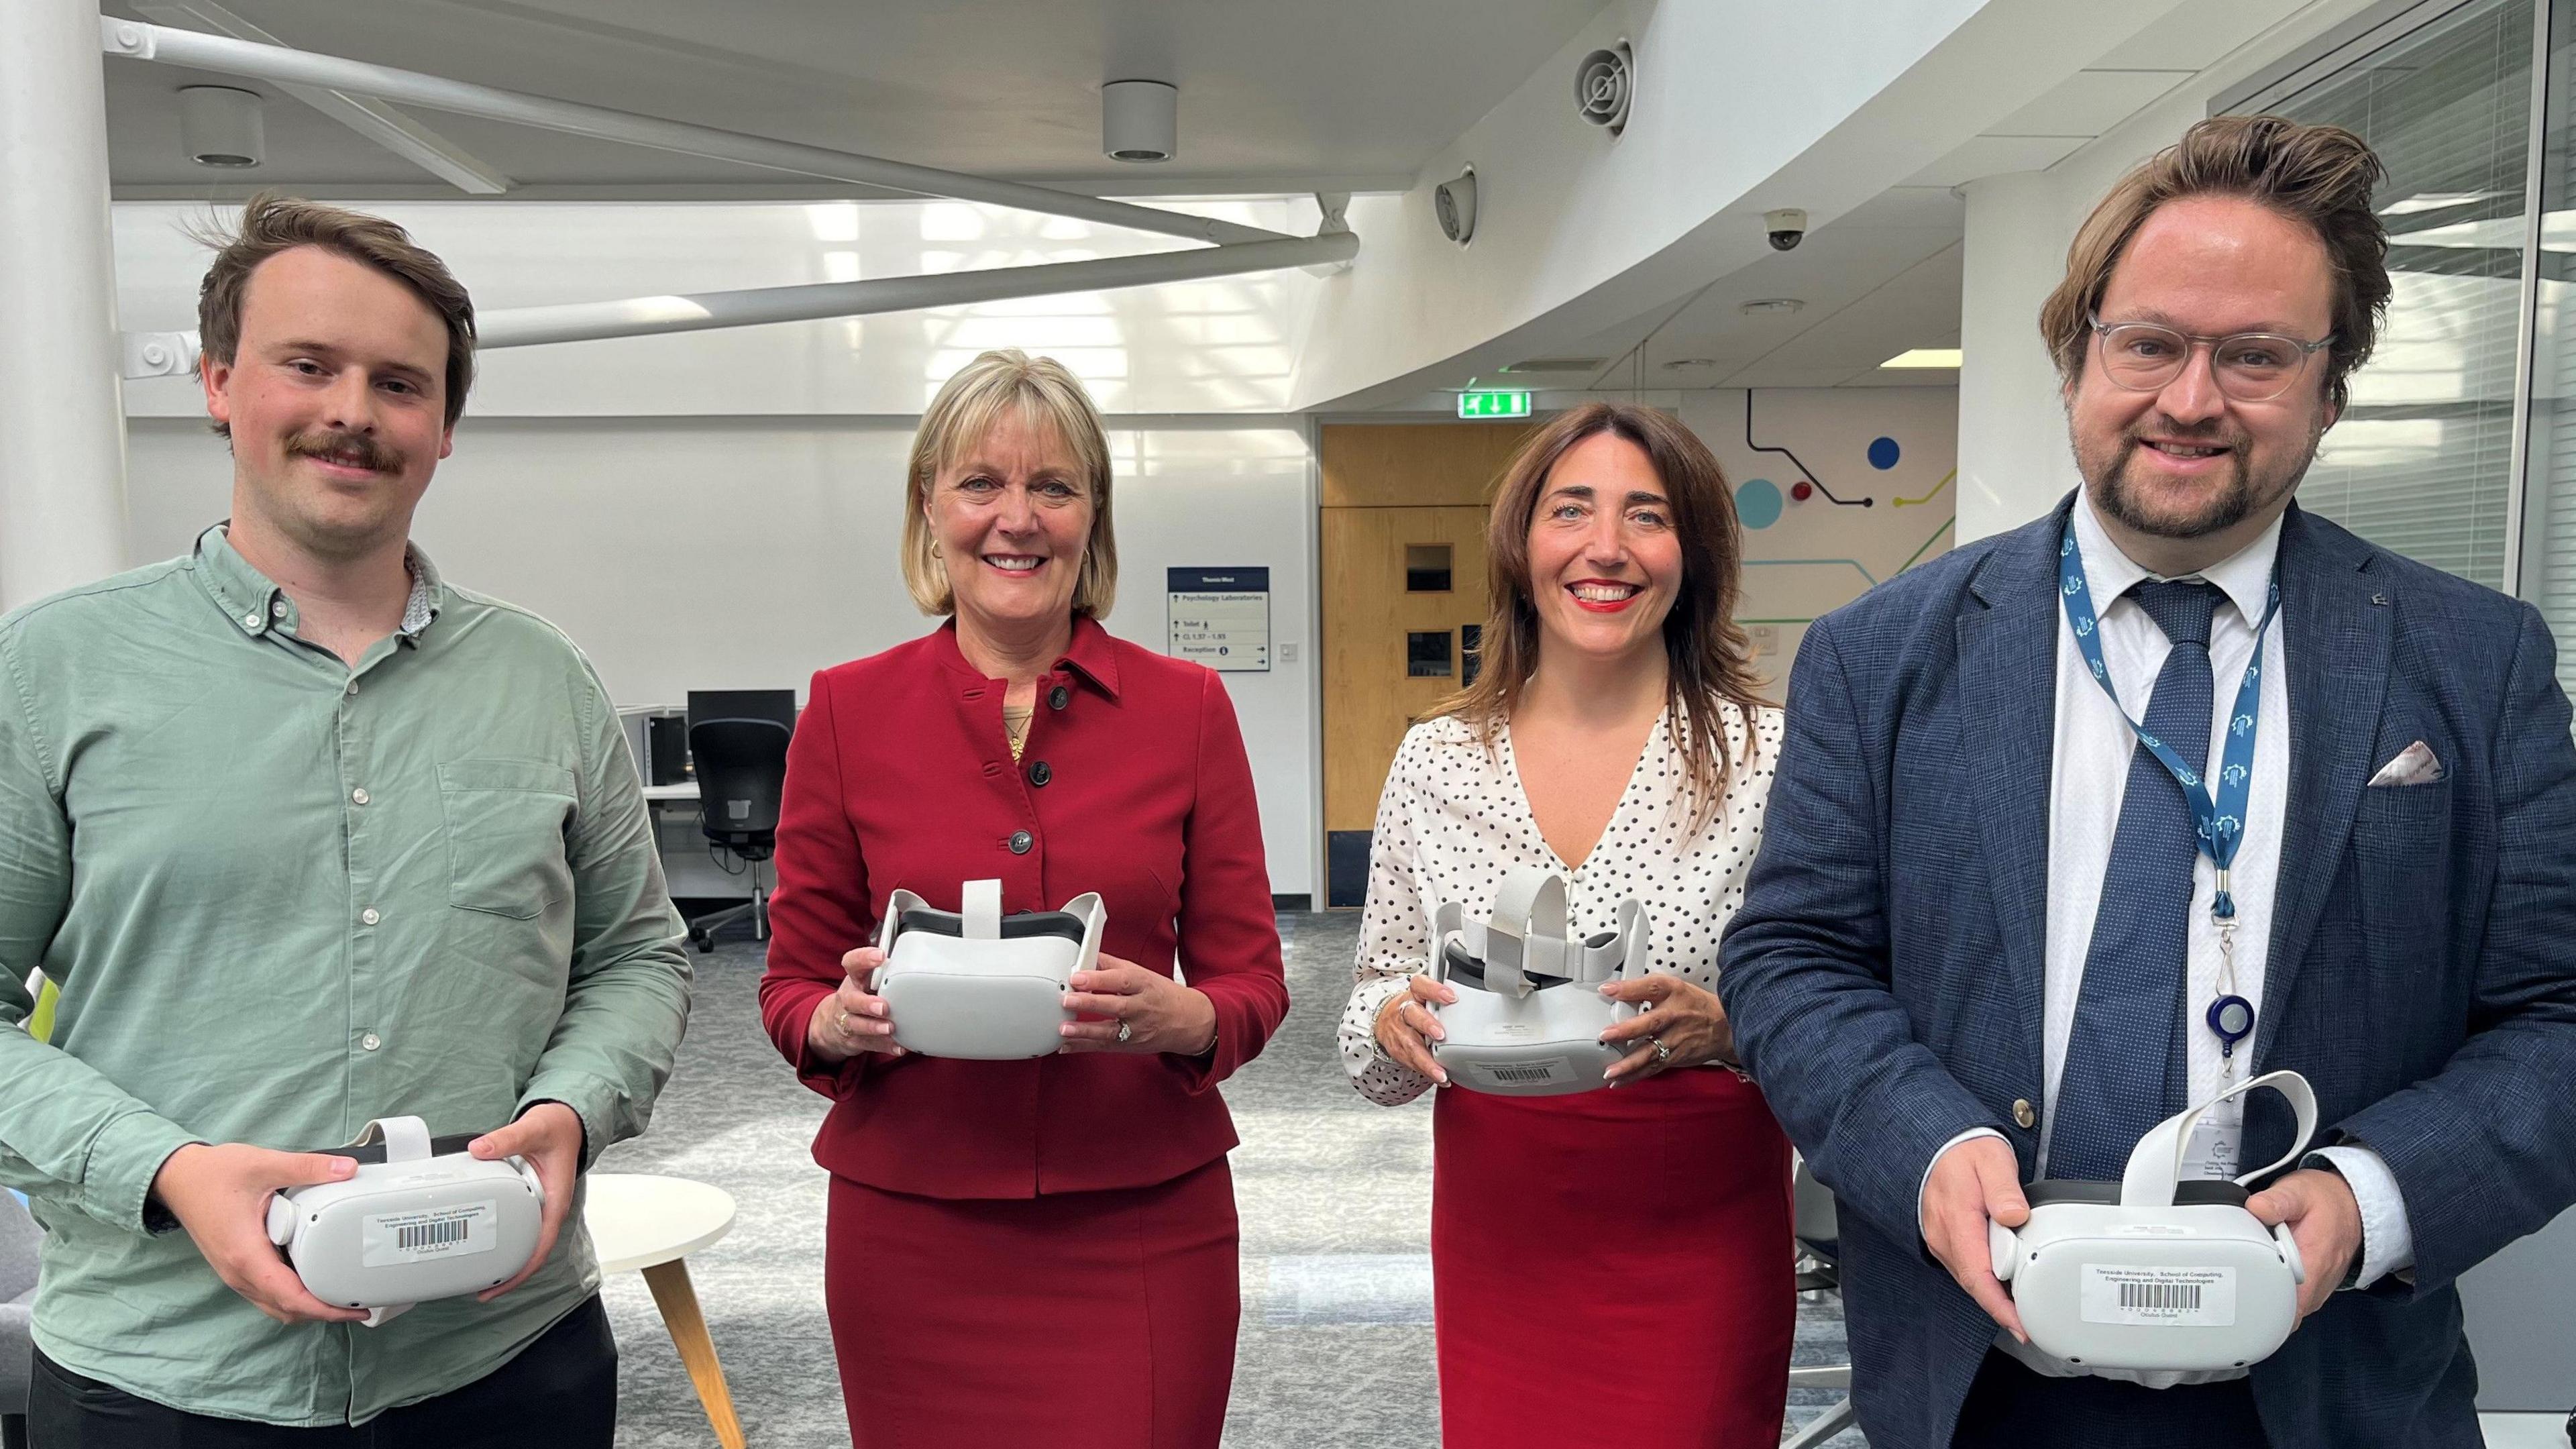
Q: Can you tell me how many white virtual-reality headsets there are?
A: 4